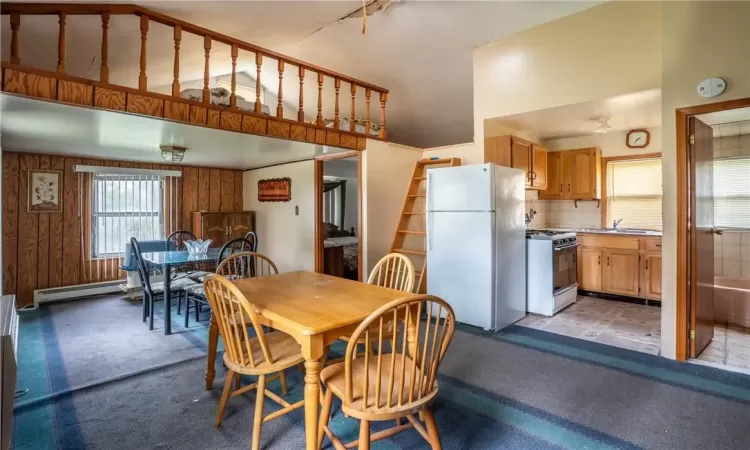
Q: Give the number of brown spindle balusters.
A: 15